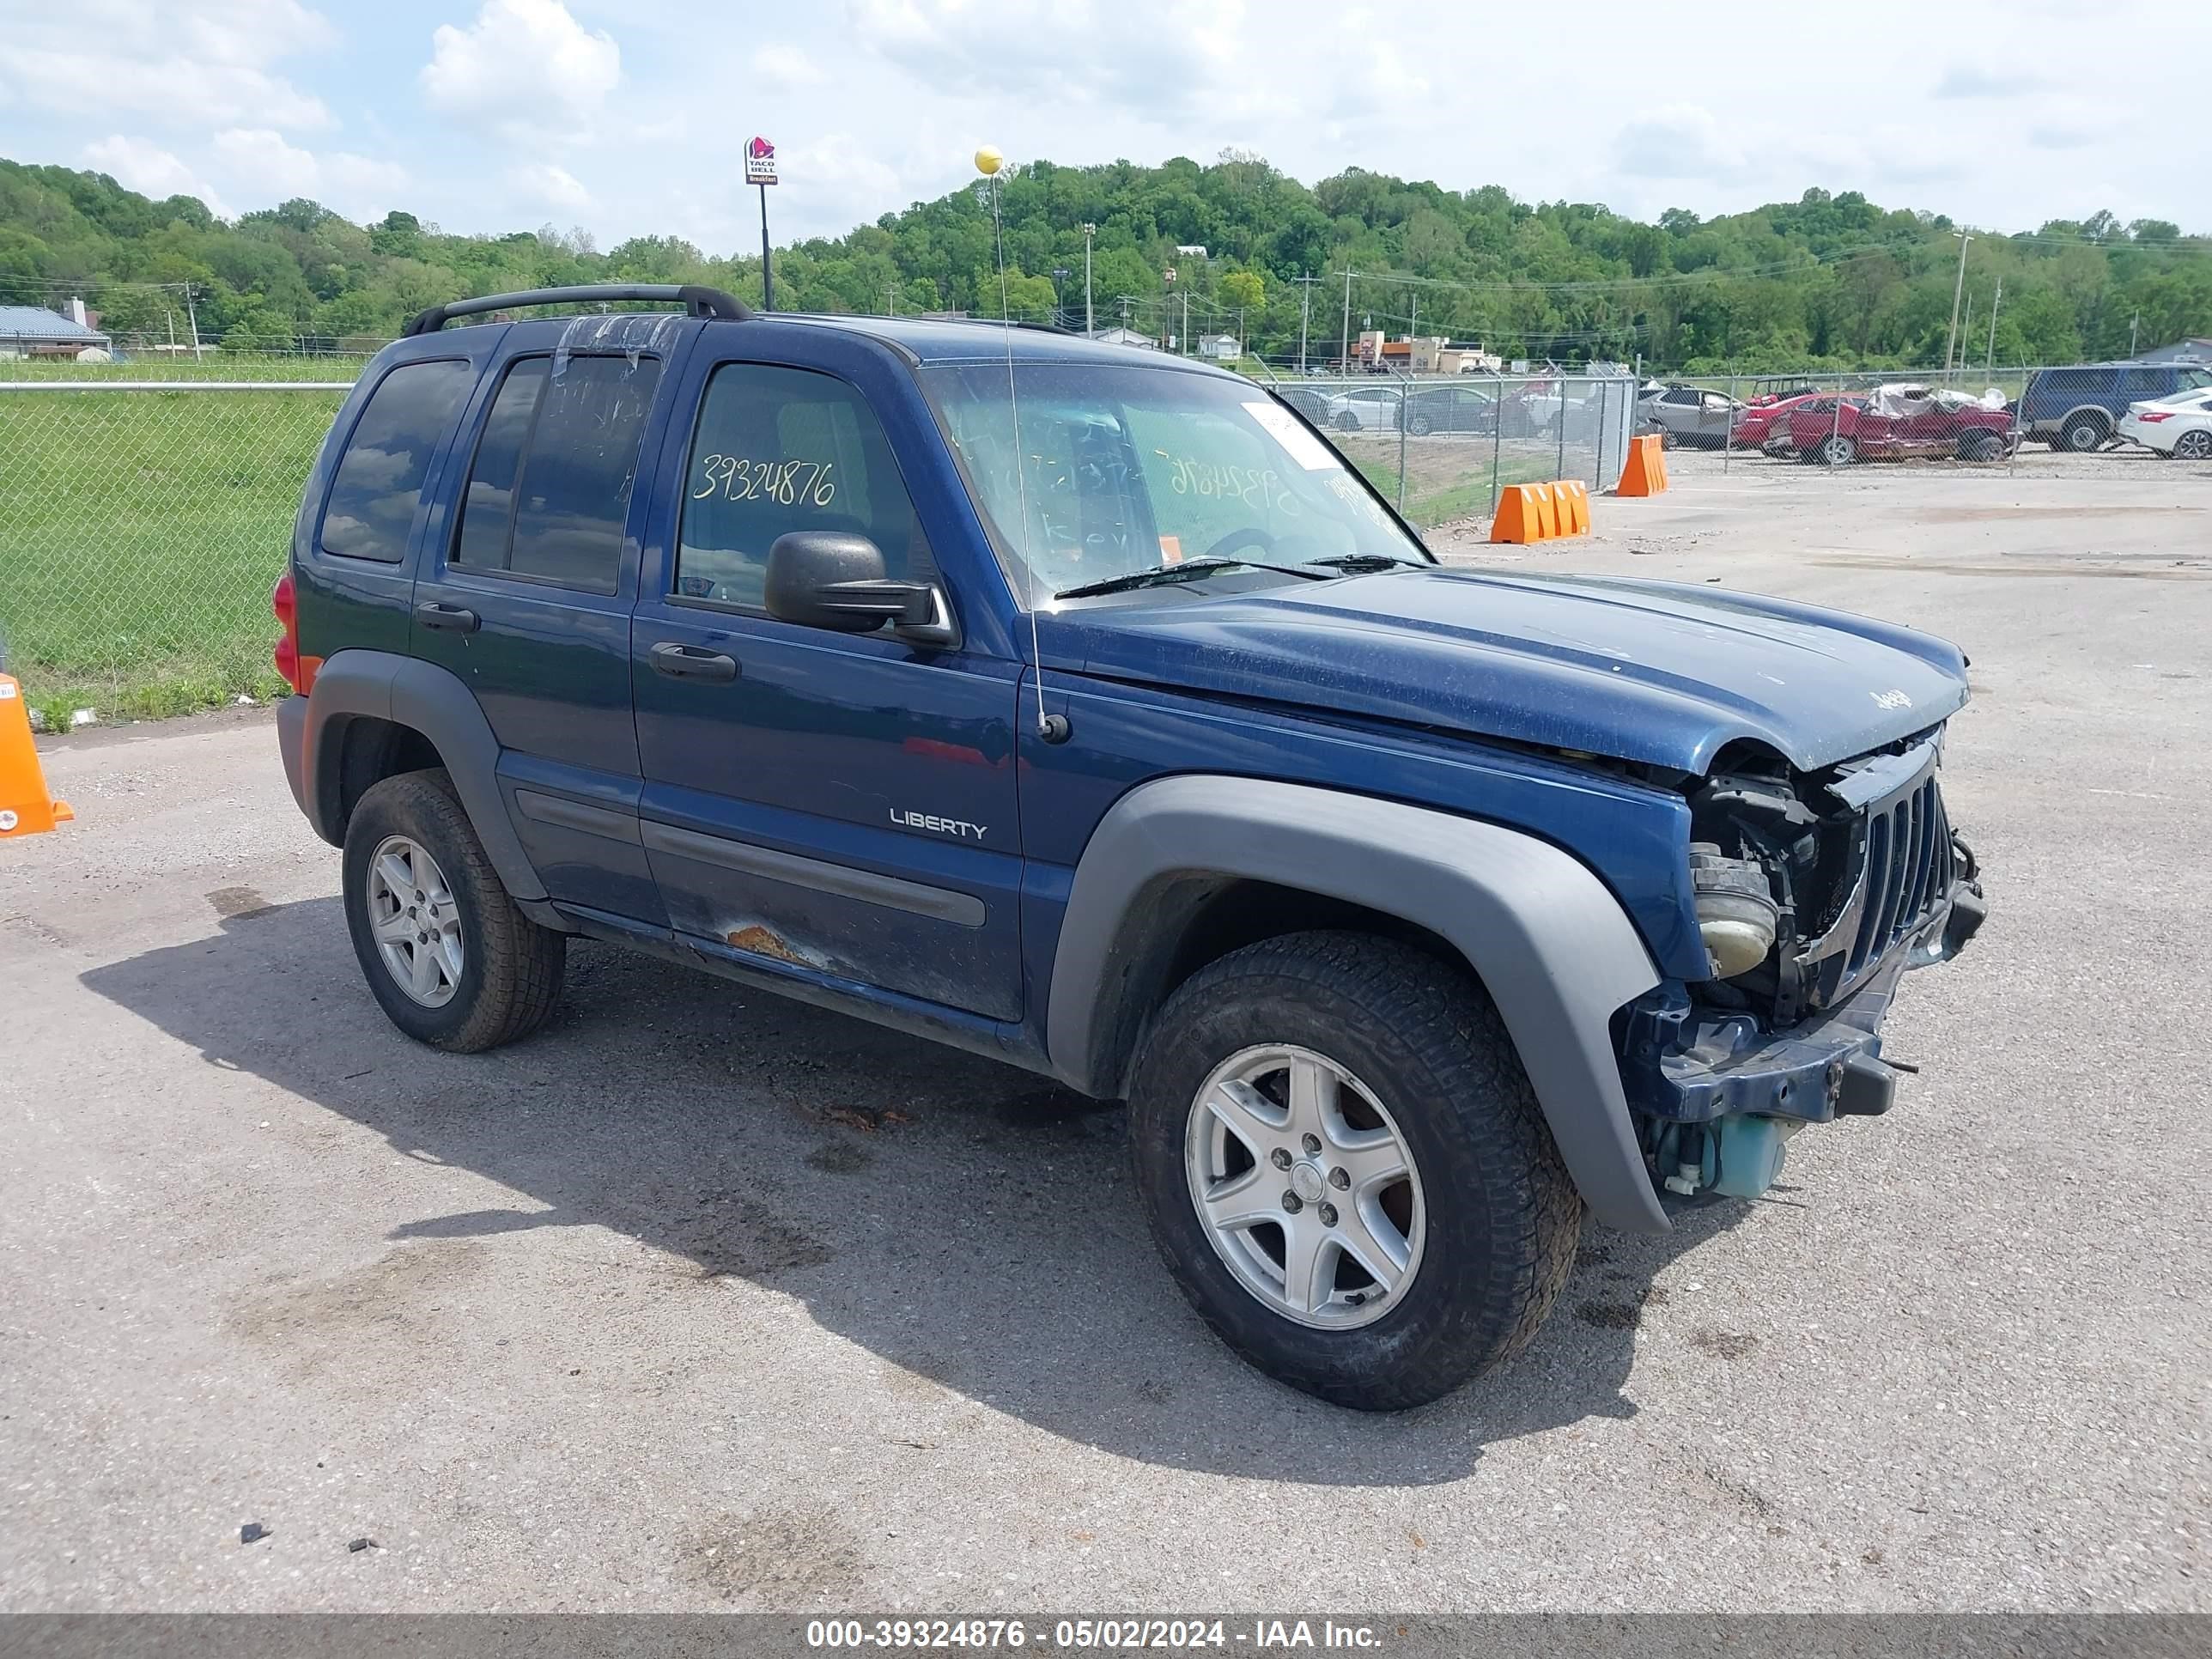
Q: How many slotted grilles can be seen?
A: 1